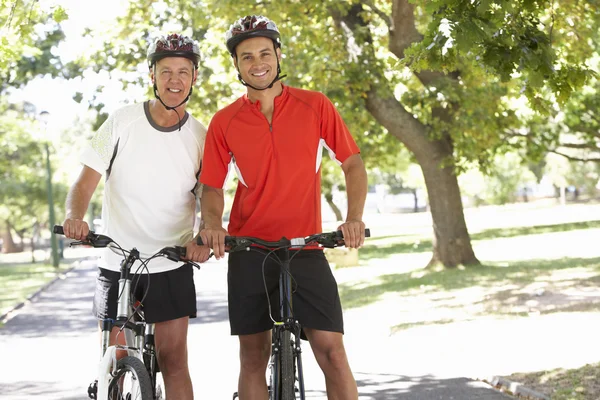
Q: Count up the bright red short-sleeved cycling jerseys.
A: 1